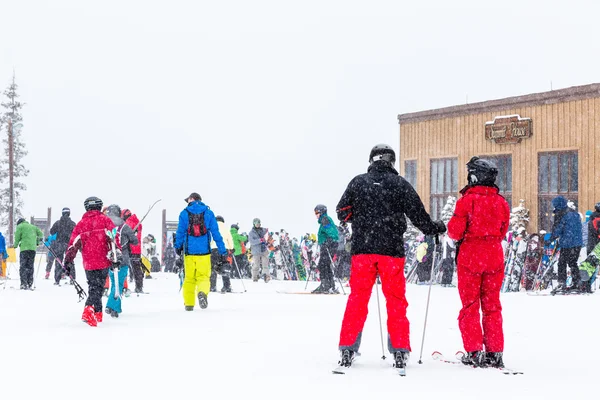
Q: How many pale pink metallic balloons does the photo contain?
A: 0